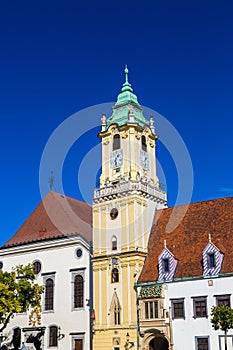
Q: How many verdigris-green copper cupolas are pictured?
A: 1